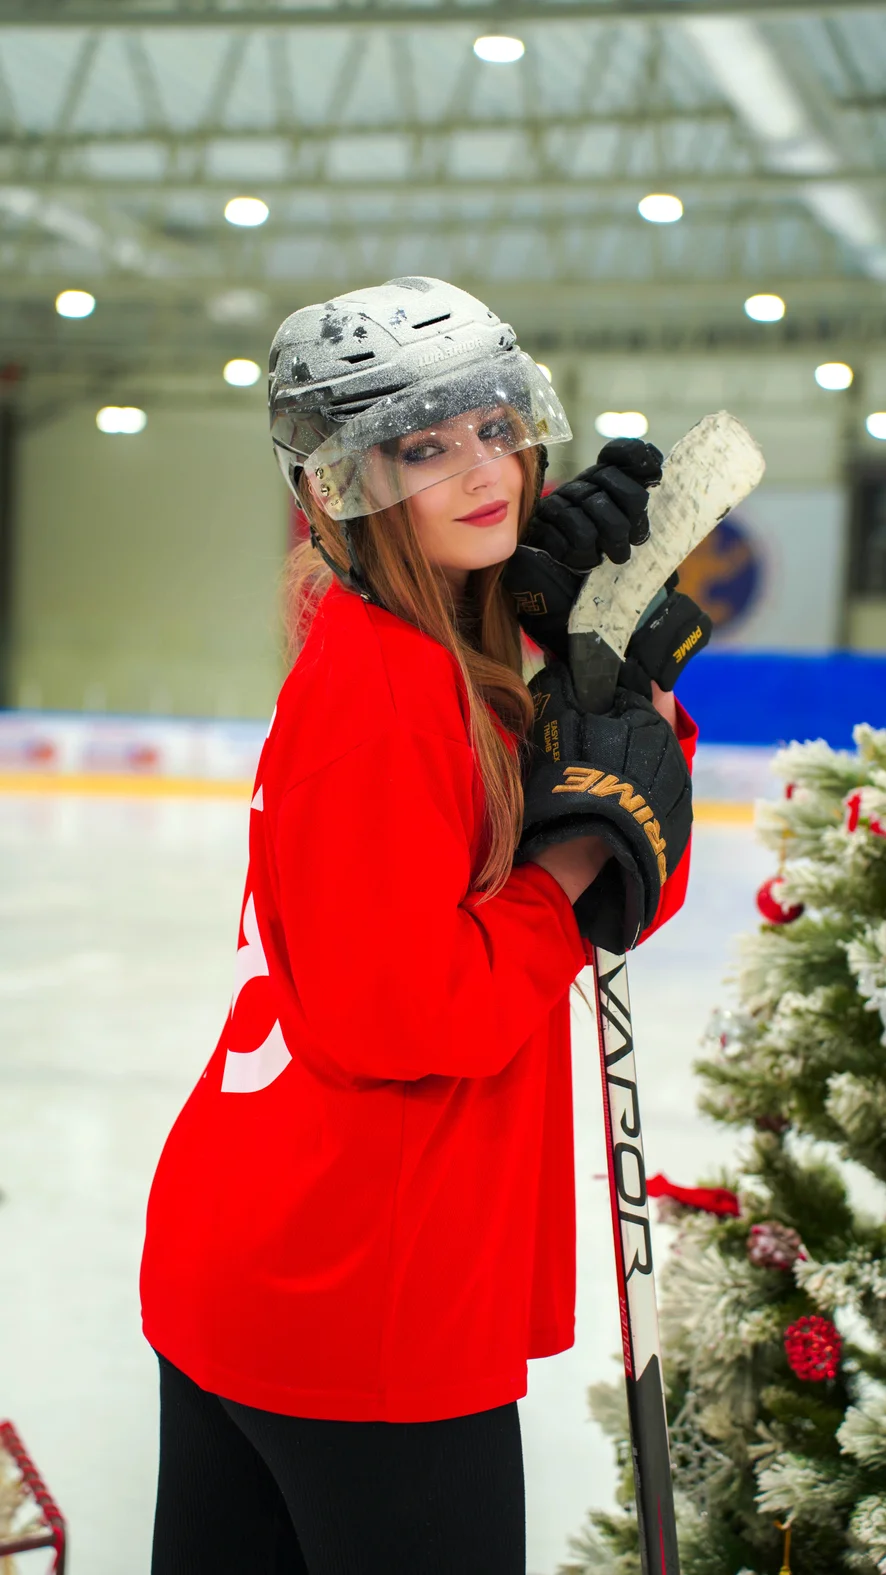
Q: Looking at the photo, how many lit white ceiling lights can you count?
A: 11